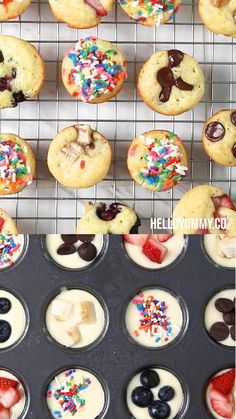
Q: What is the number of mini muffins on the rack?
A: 14